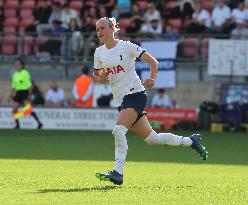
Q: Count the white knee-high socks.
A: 2